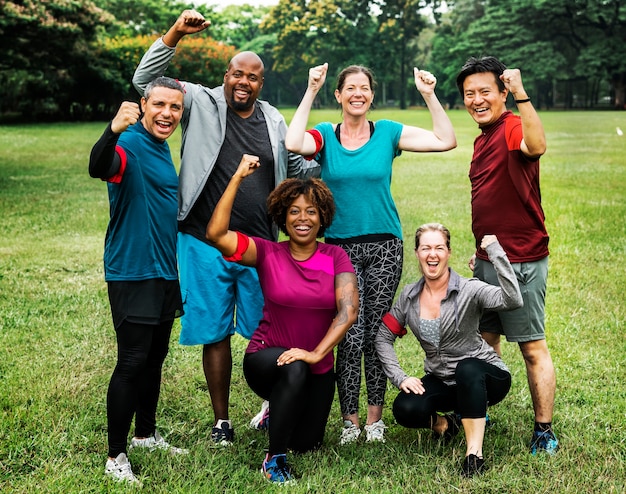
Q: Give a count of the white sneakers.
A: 4